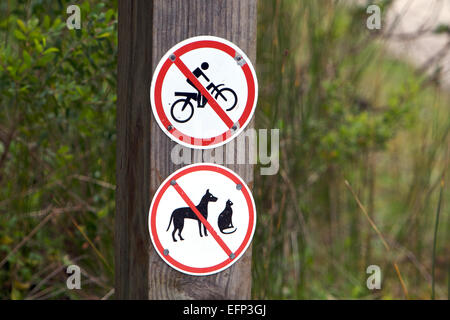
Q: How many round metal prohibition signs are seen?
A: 2